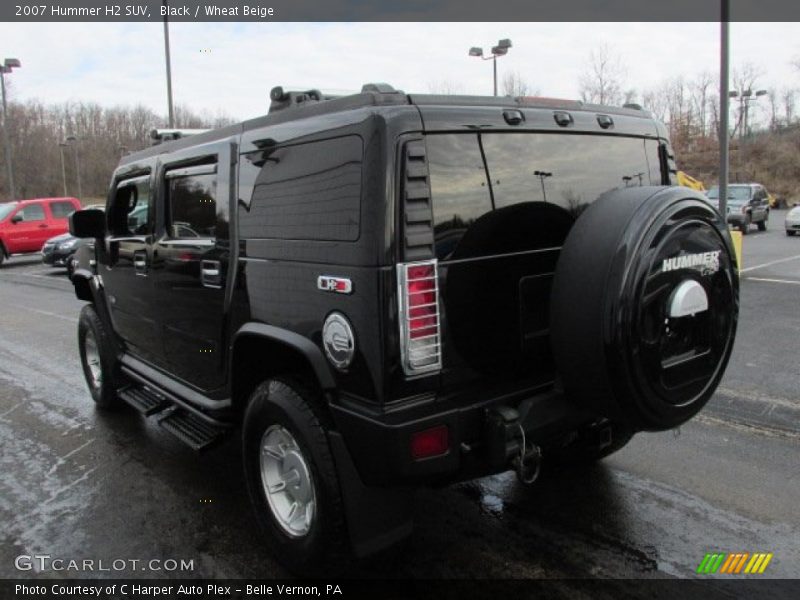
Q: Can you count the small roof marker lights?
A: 3